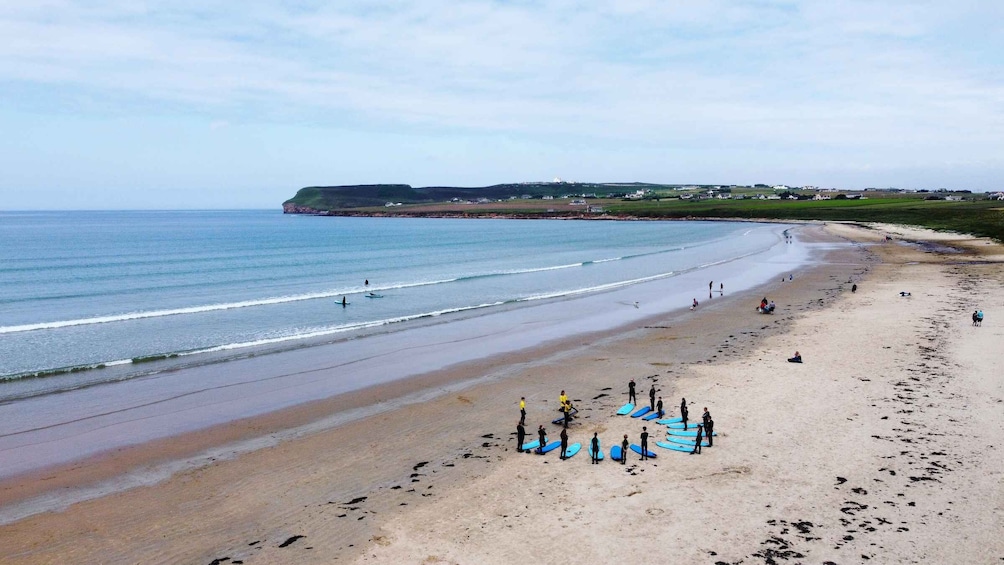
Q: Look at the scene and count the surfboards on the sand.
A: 15